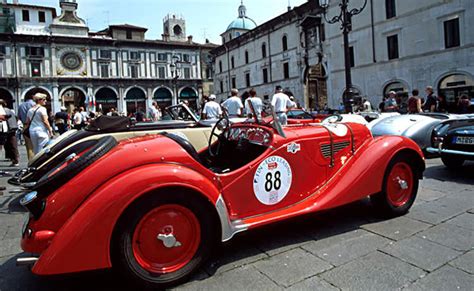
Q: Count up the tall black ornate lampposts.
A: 2